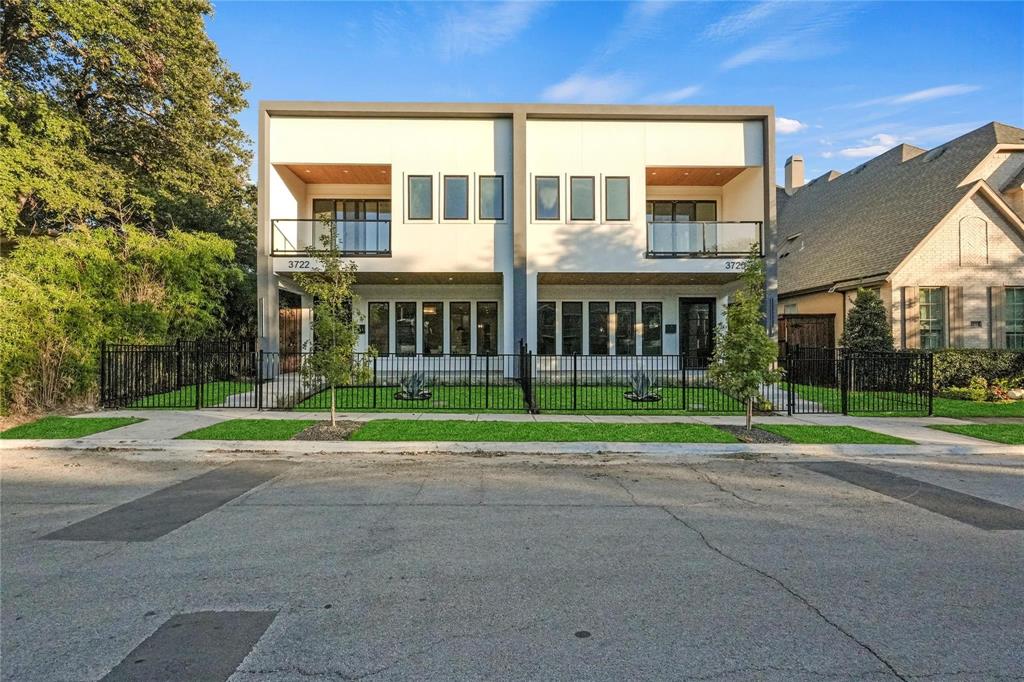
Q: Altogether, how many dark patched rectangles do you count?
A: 3